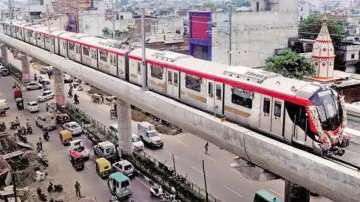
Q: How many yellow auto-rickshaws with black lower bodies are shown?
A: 2